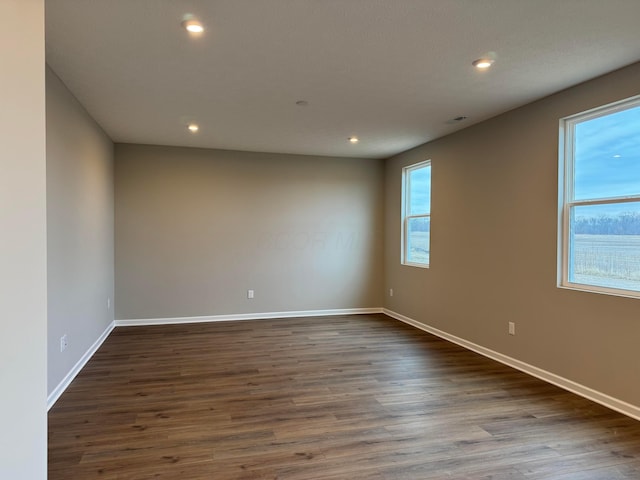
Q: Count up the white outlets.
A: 5